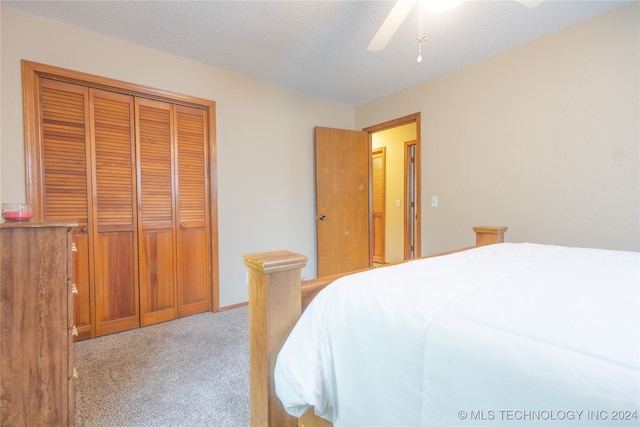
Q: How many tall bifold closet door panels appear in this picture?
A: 4